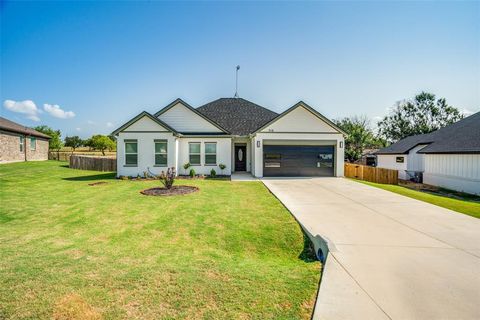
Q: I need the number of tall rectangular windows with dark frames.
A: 4